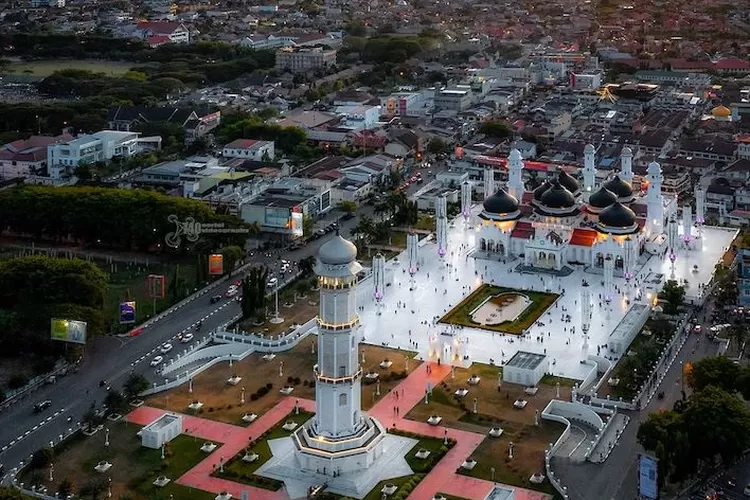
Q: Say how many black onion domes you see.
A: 7